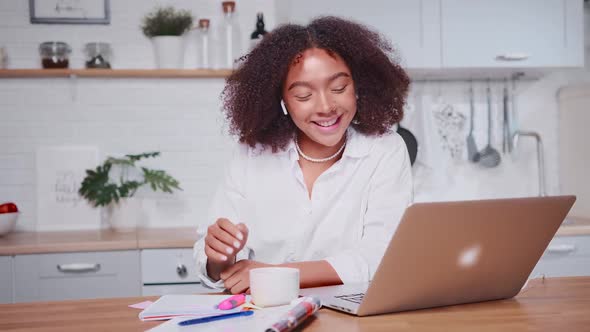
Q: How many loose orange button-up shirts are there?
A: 0